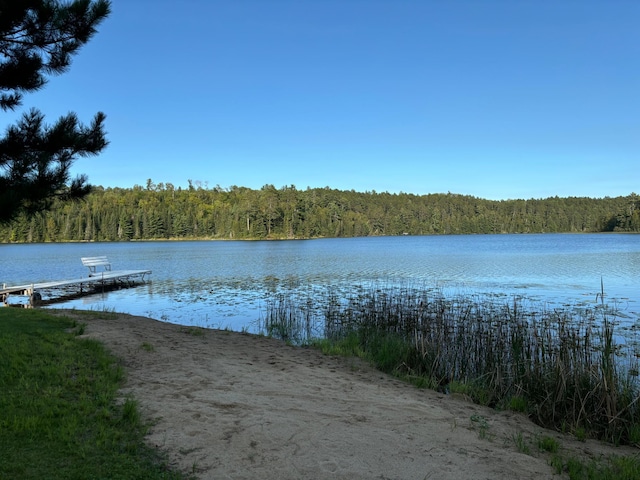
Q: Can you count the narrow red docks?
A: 0